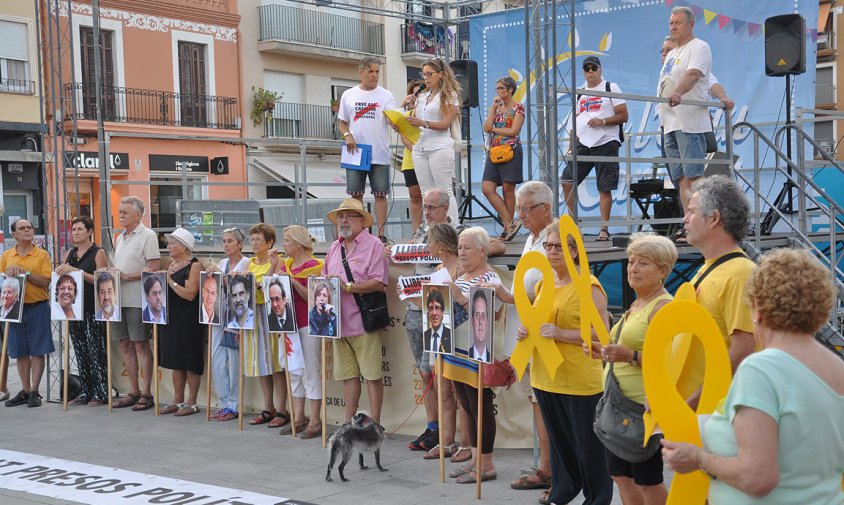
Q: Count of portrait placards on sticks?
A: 10